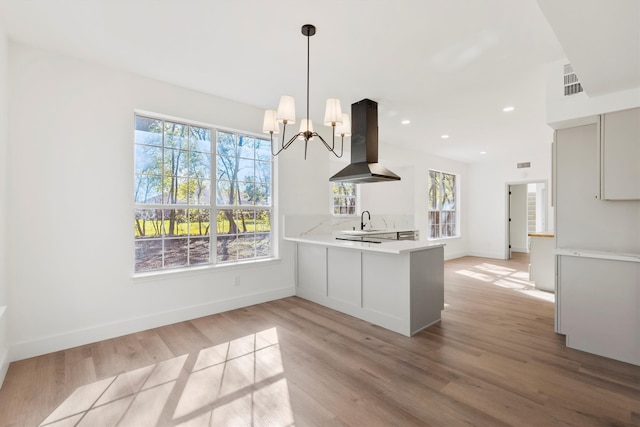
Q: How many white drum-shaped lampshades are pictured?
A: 5